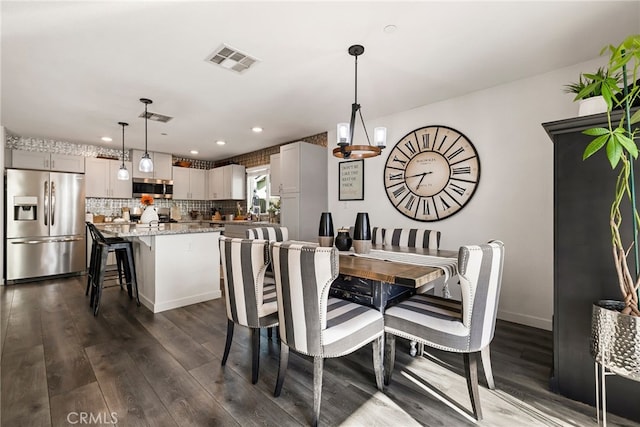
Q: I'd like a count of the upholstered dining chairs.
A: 6